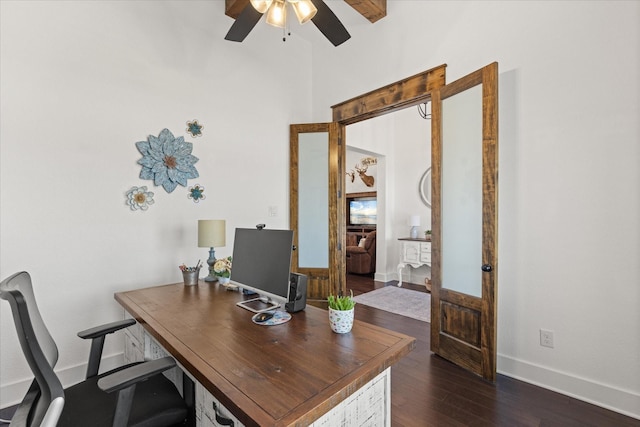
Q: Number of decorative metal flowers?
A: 4